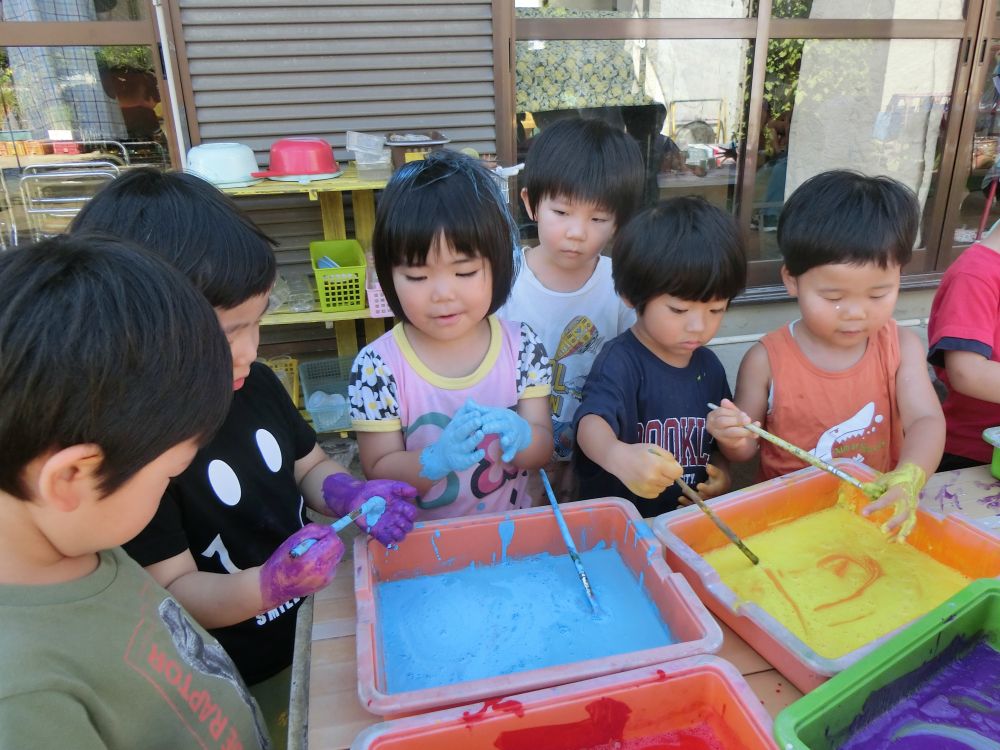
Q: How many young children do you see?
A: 7